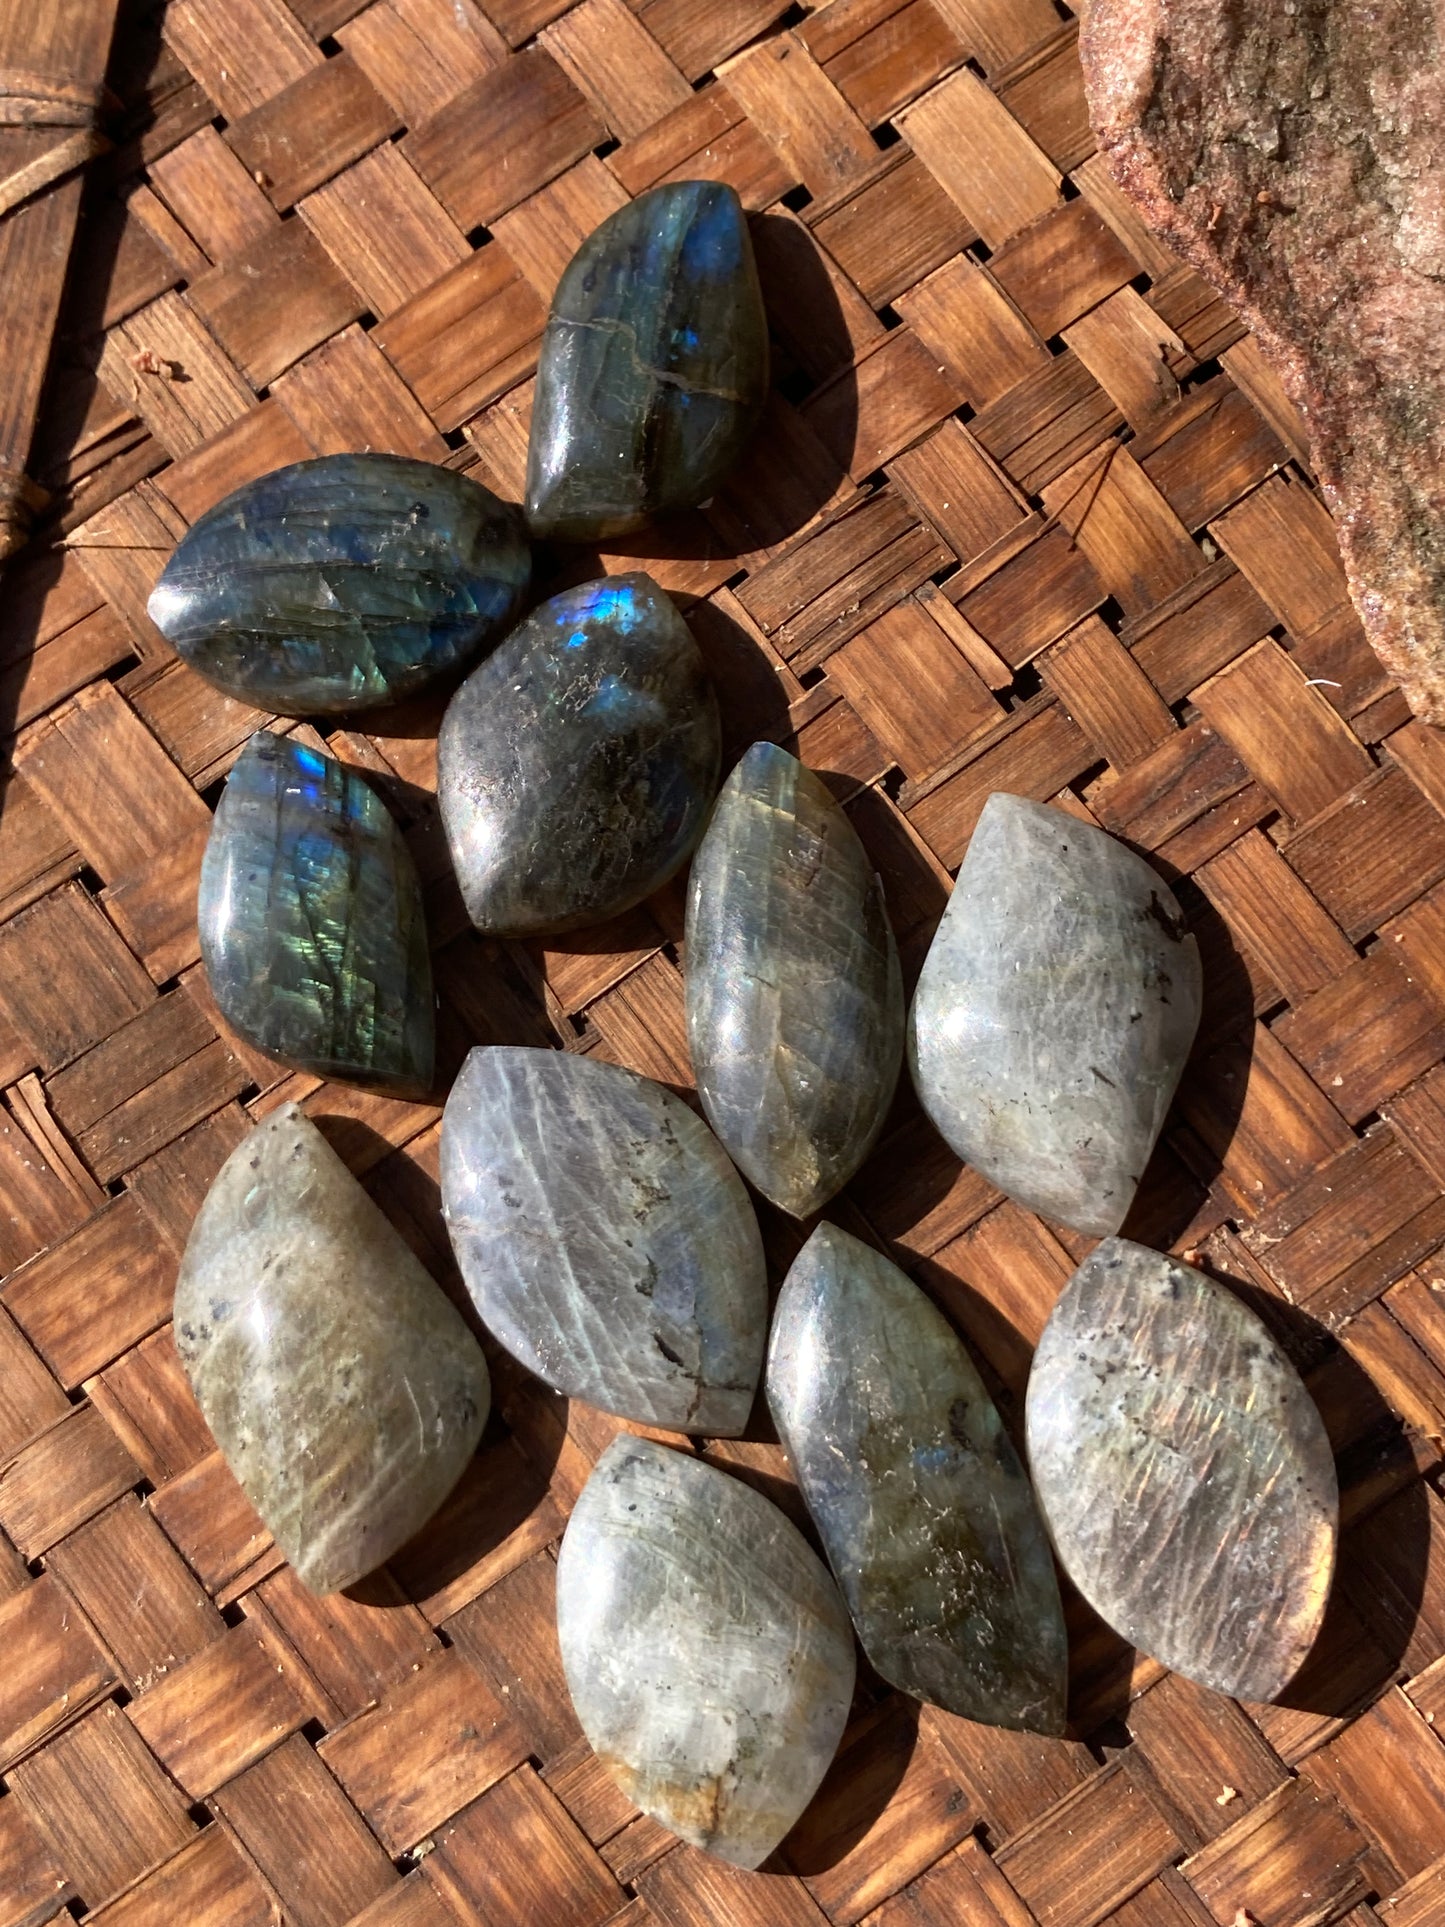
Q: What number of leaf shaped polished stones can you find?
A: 11